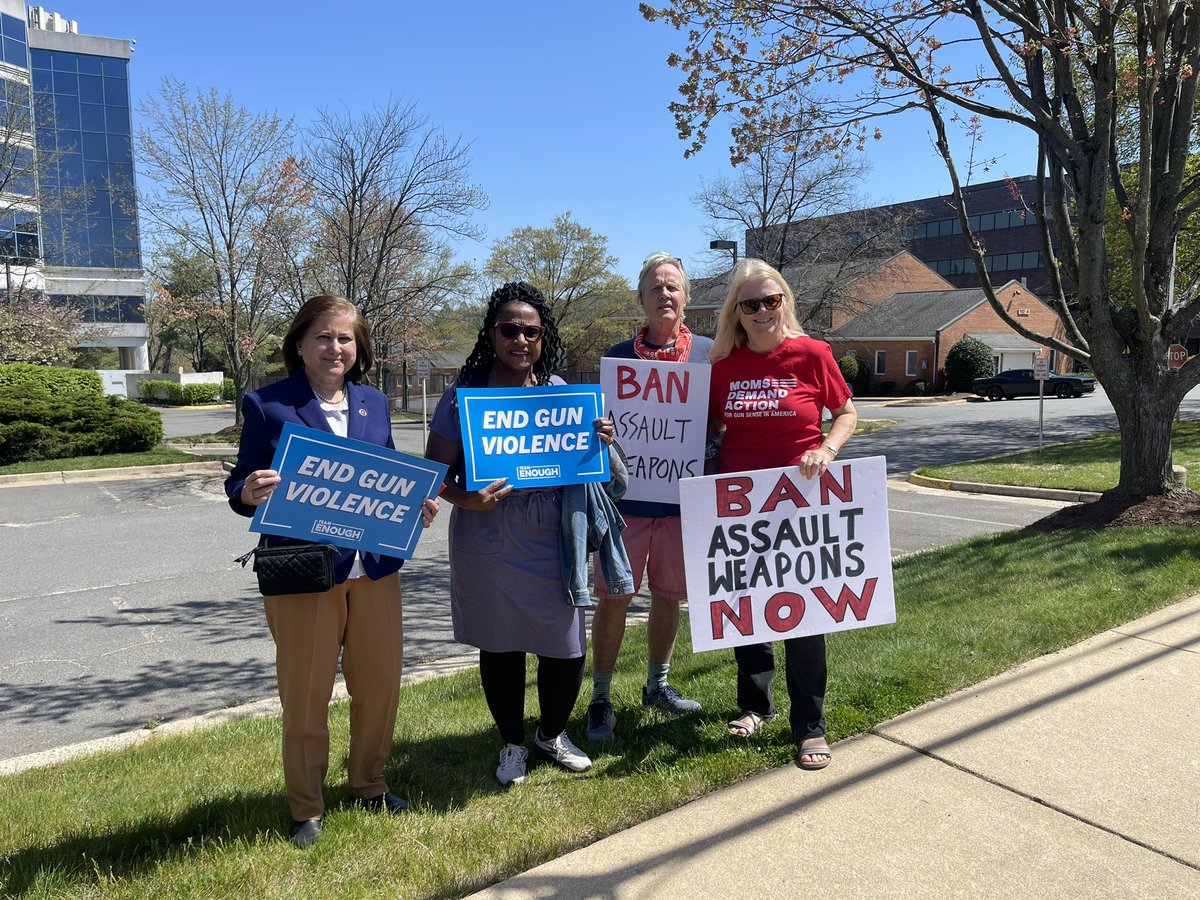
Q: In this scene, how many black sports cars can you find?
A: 1